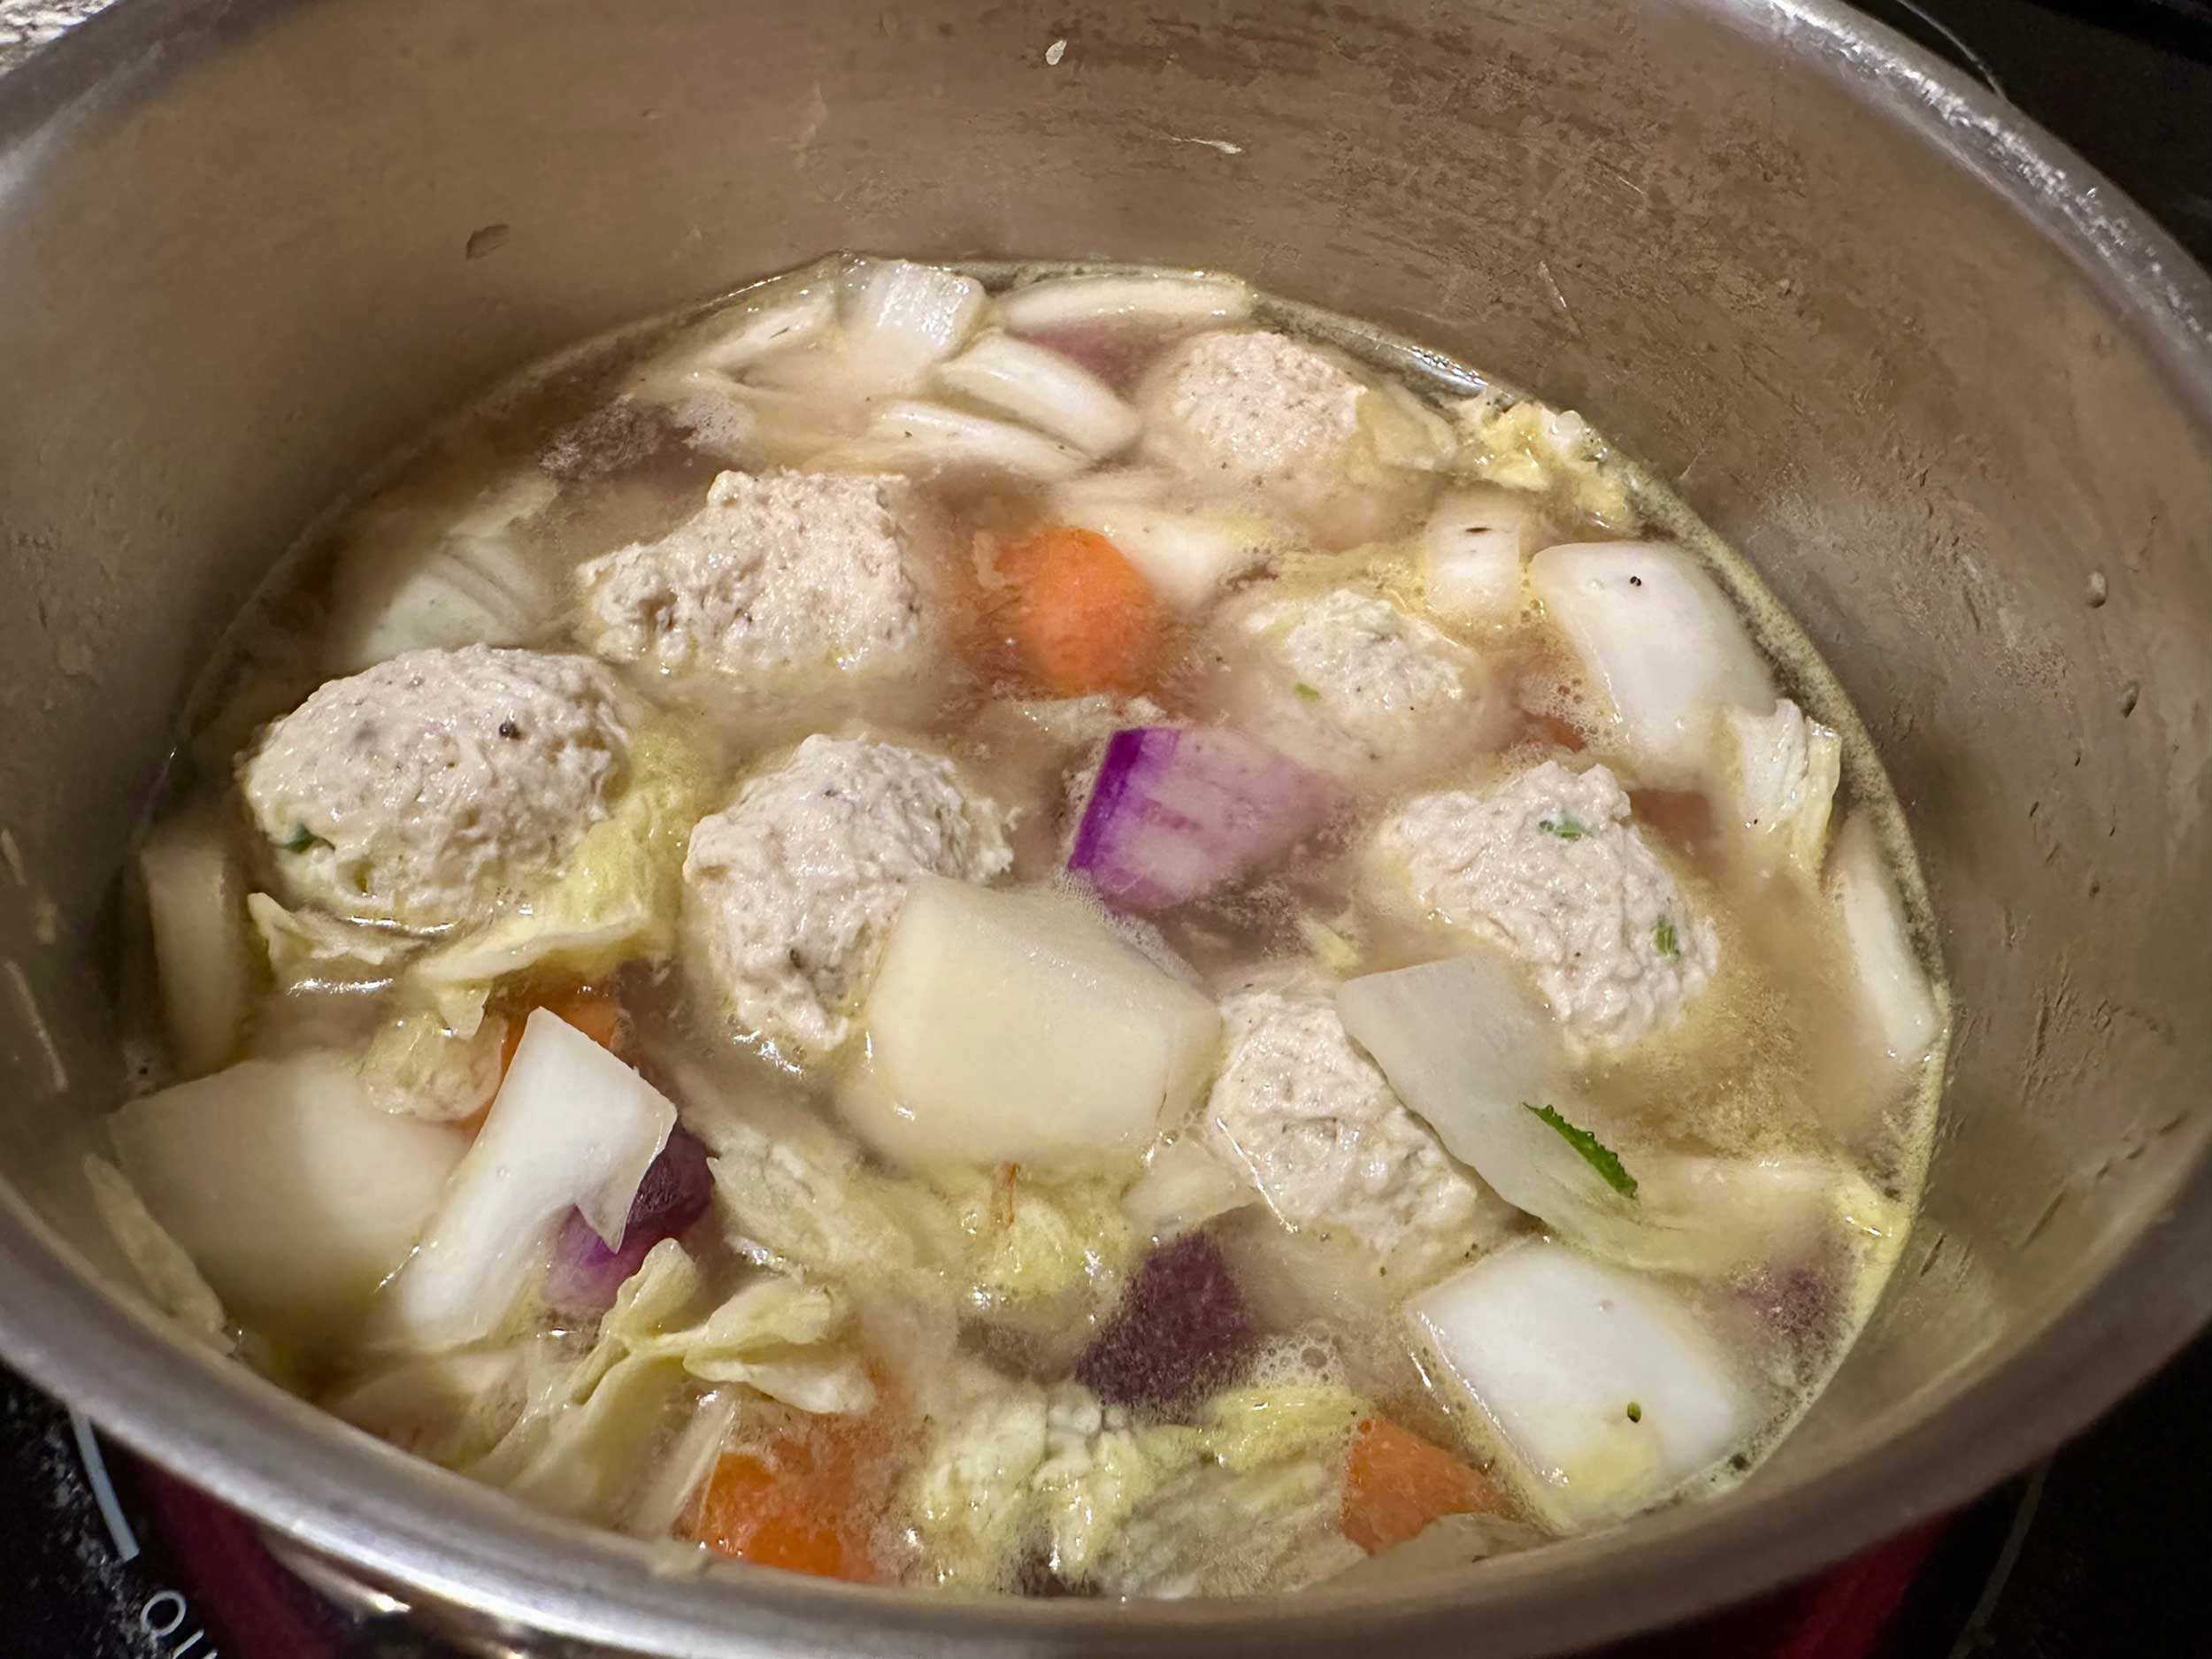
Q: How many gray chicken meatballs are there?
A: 7